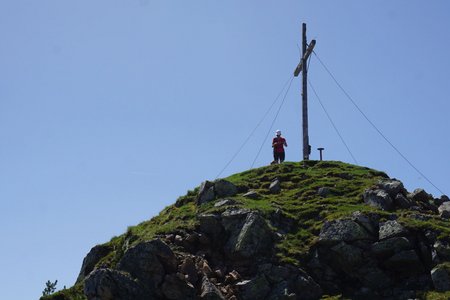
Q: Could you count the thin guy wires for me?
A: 4